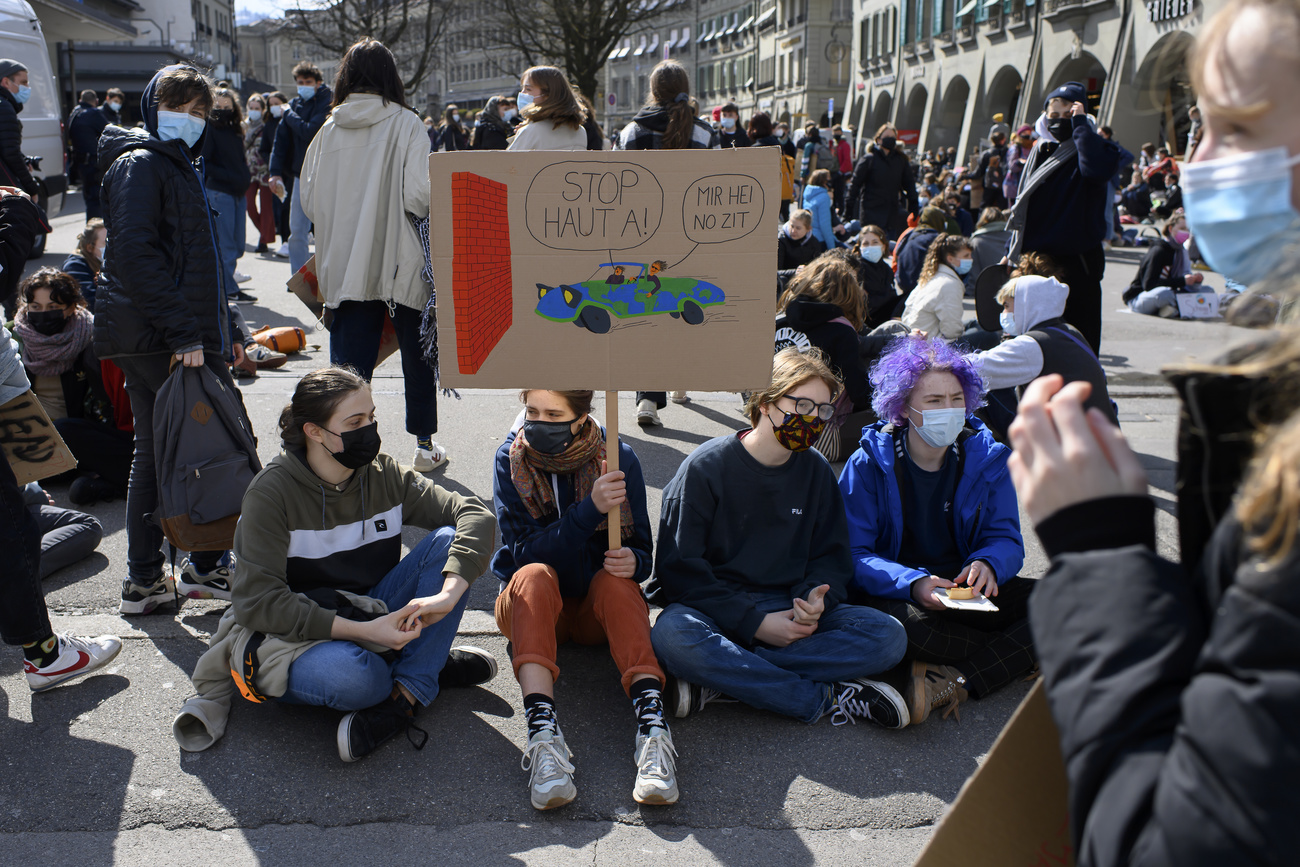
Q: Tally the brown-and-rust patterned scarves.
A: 1